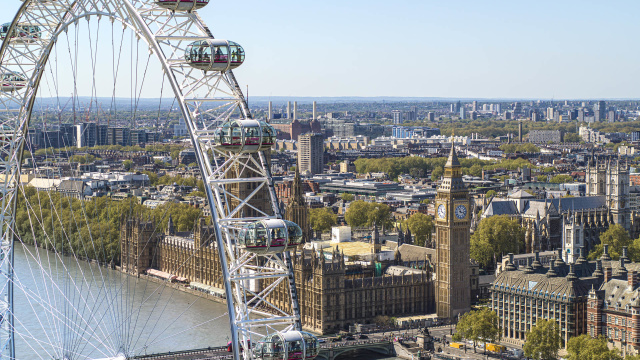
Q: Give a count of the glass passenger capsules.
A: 8